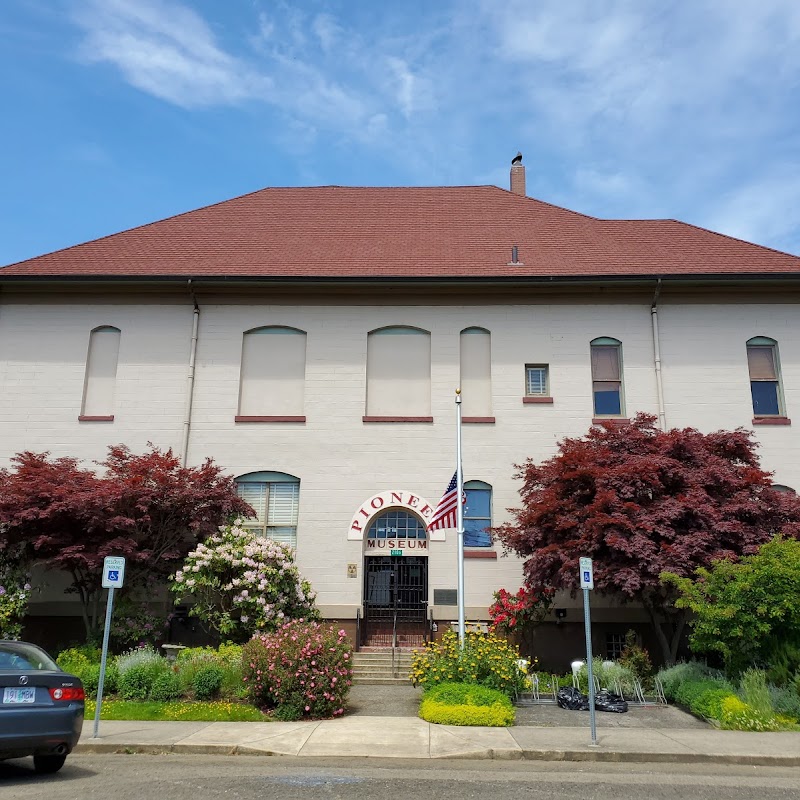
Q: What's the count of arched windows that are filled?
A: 4